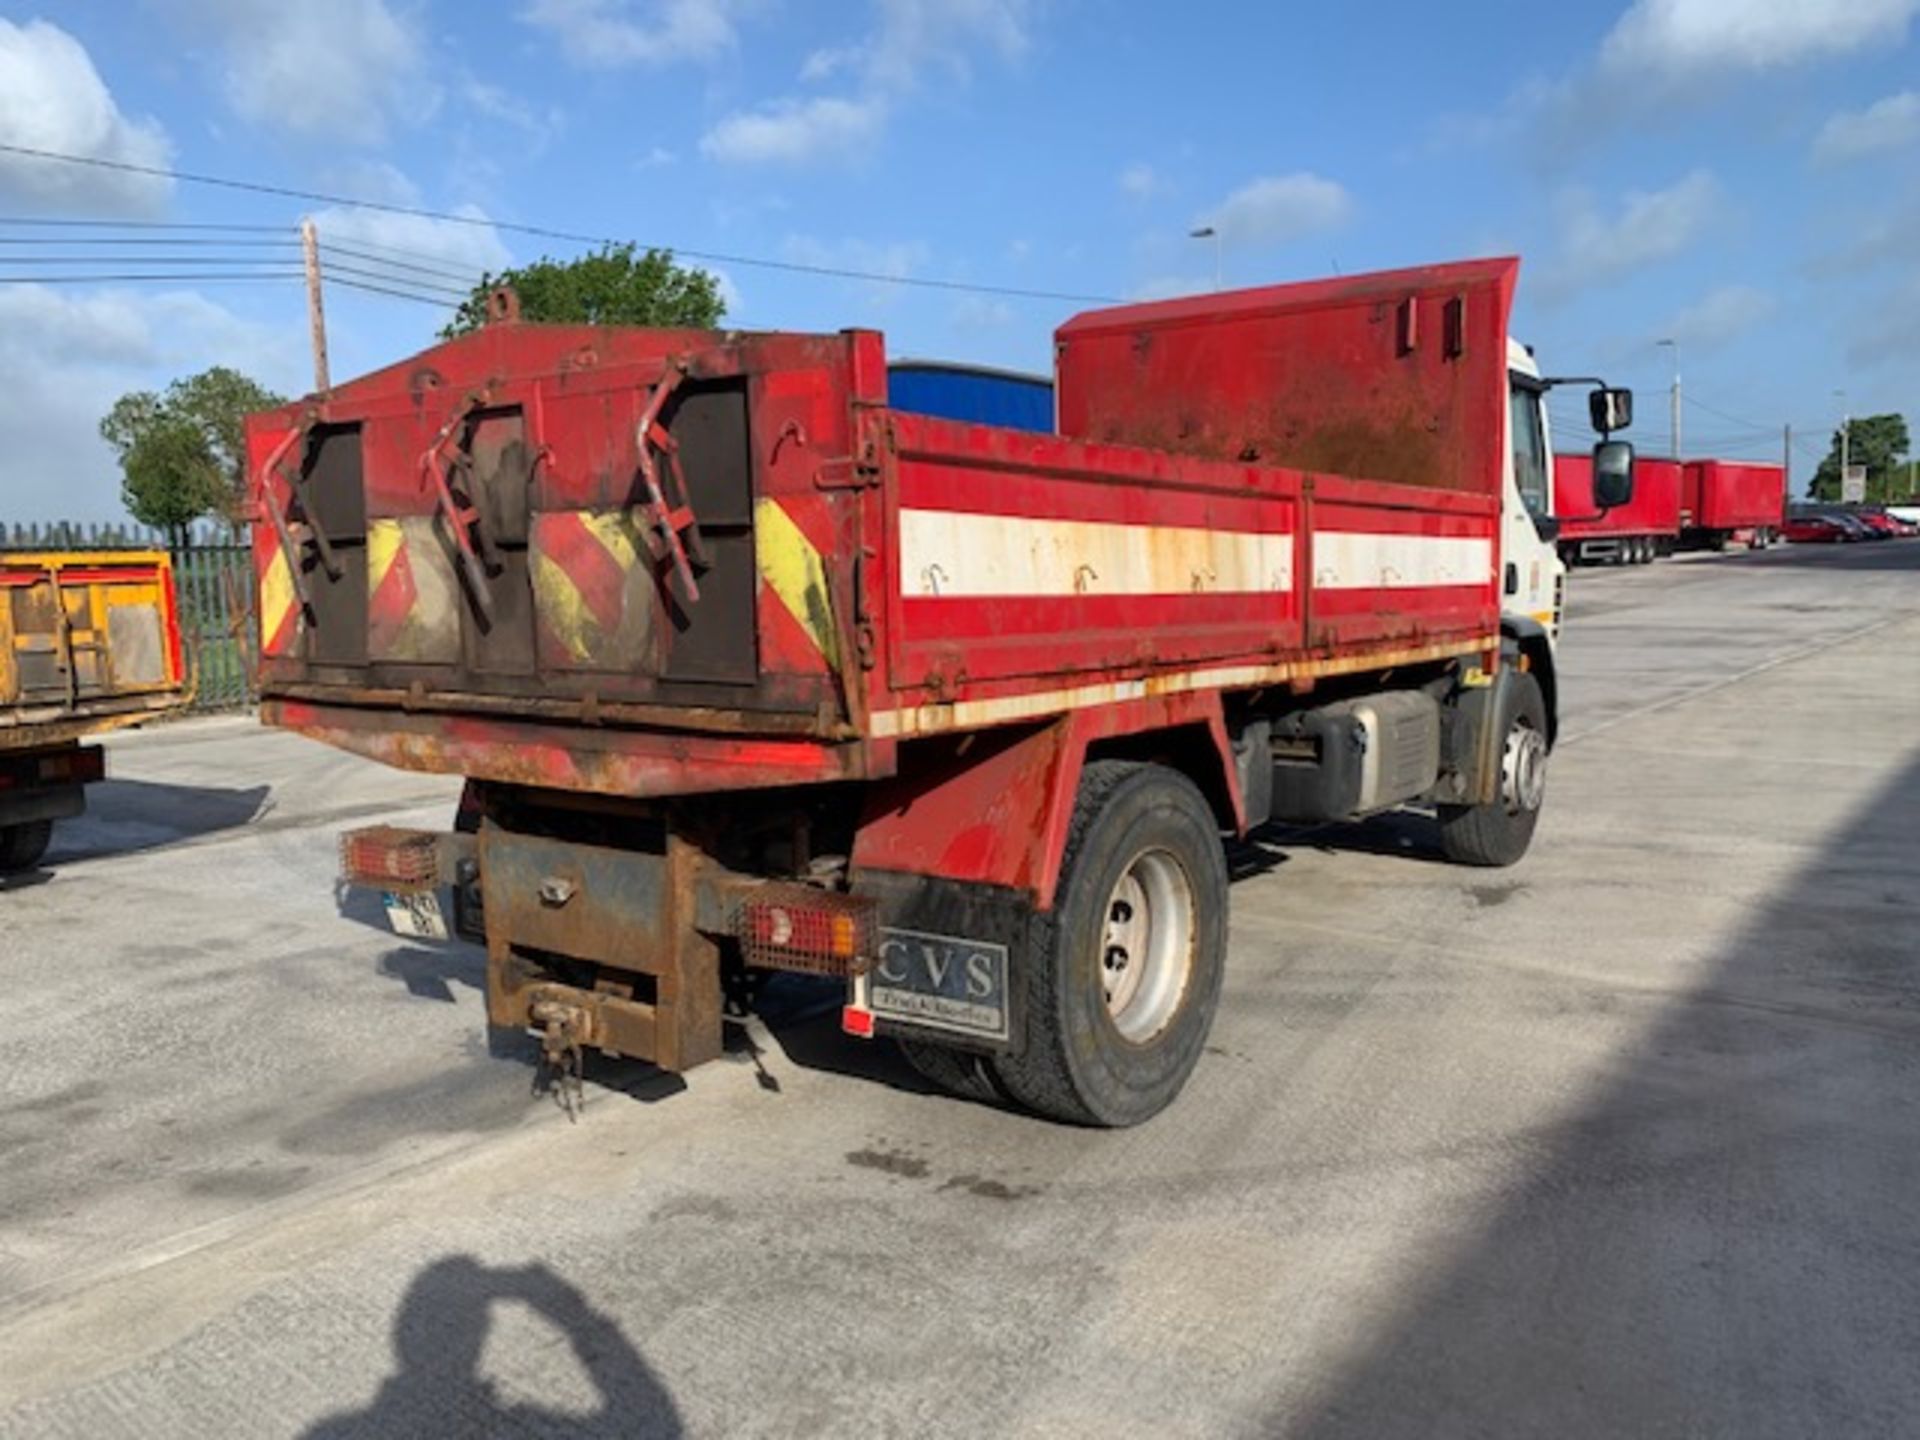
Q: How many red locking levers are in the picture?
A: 3